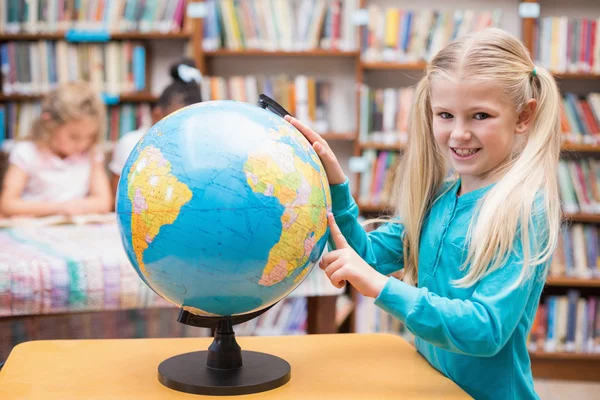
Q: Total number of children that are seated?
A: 2